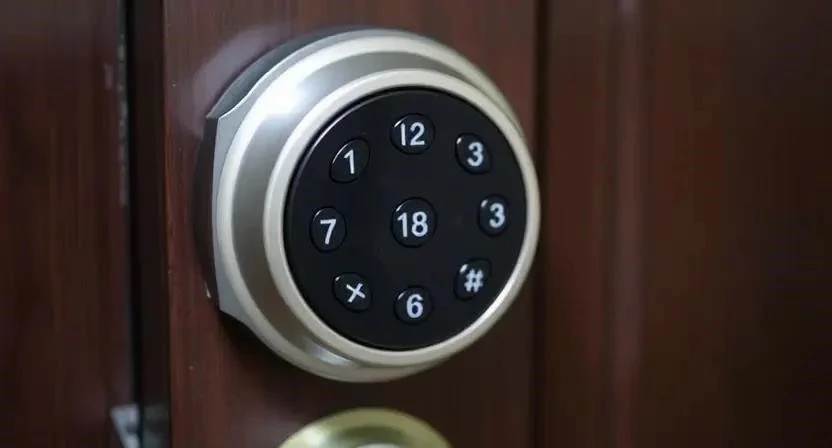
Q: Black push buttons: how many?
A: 9